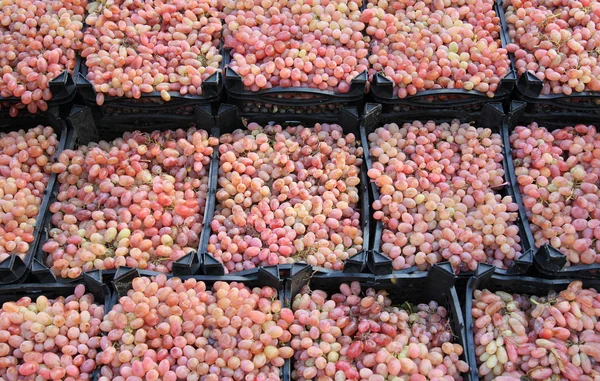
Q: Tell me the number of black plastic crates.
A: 14